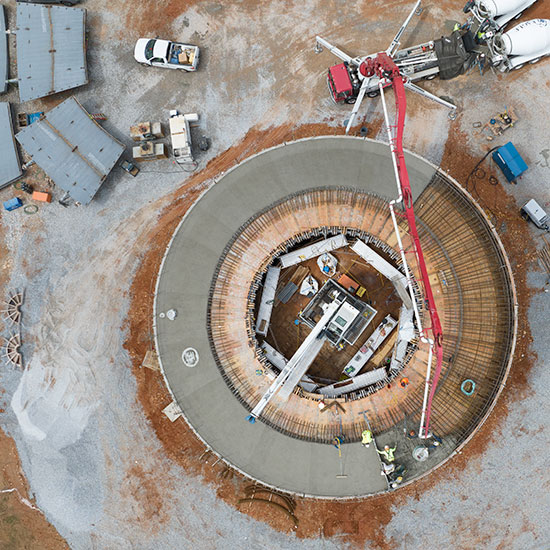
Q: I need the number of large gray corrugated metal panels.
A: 4